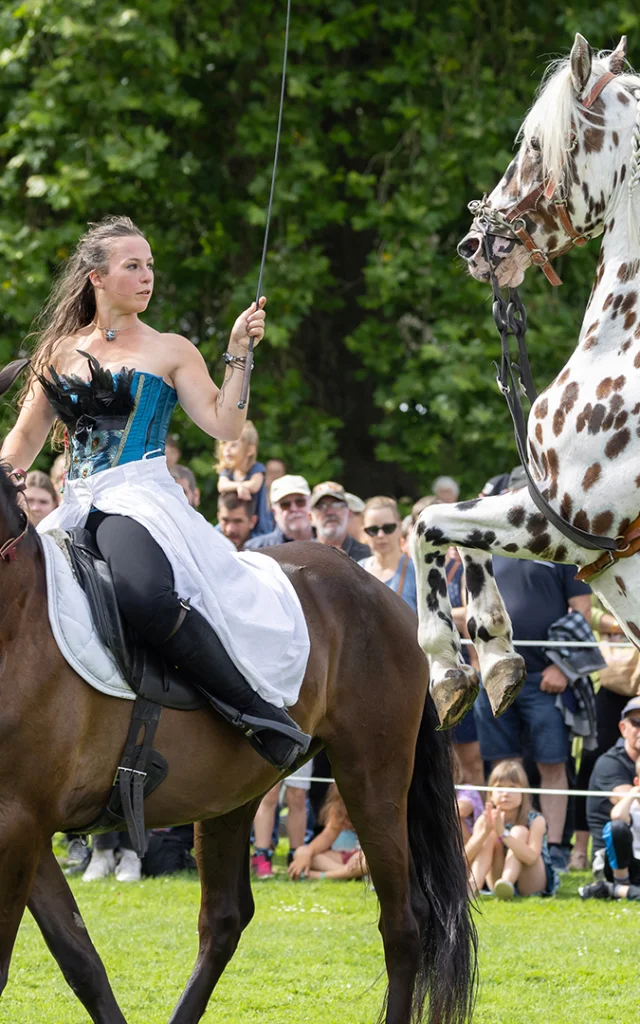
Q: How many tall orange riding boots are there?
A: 0